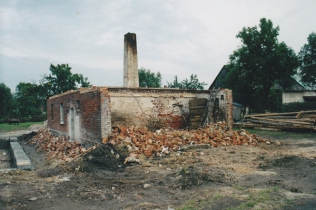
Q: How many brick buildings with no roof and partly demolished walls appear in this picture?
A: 1